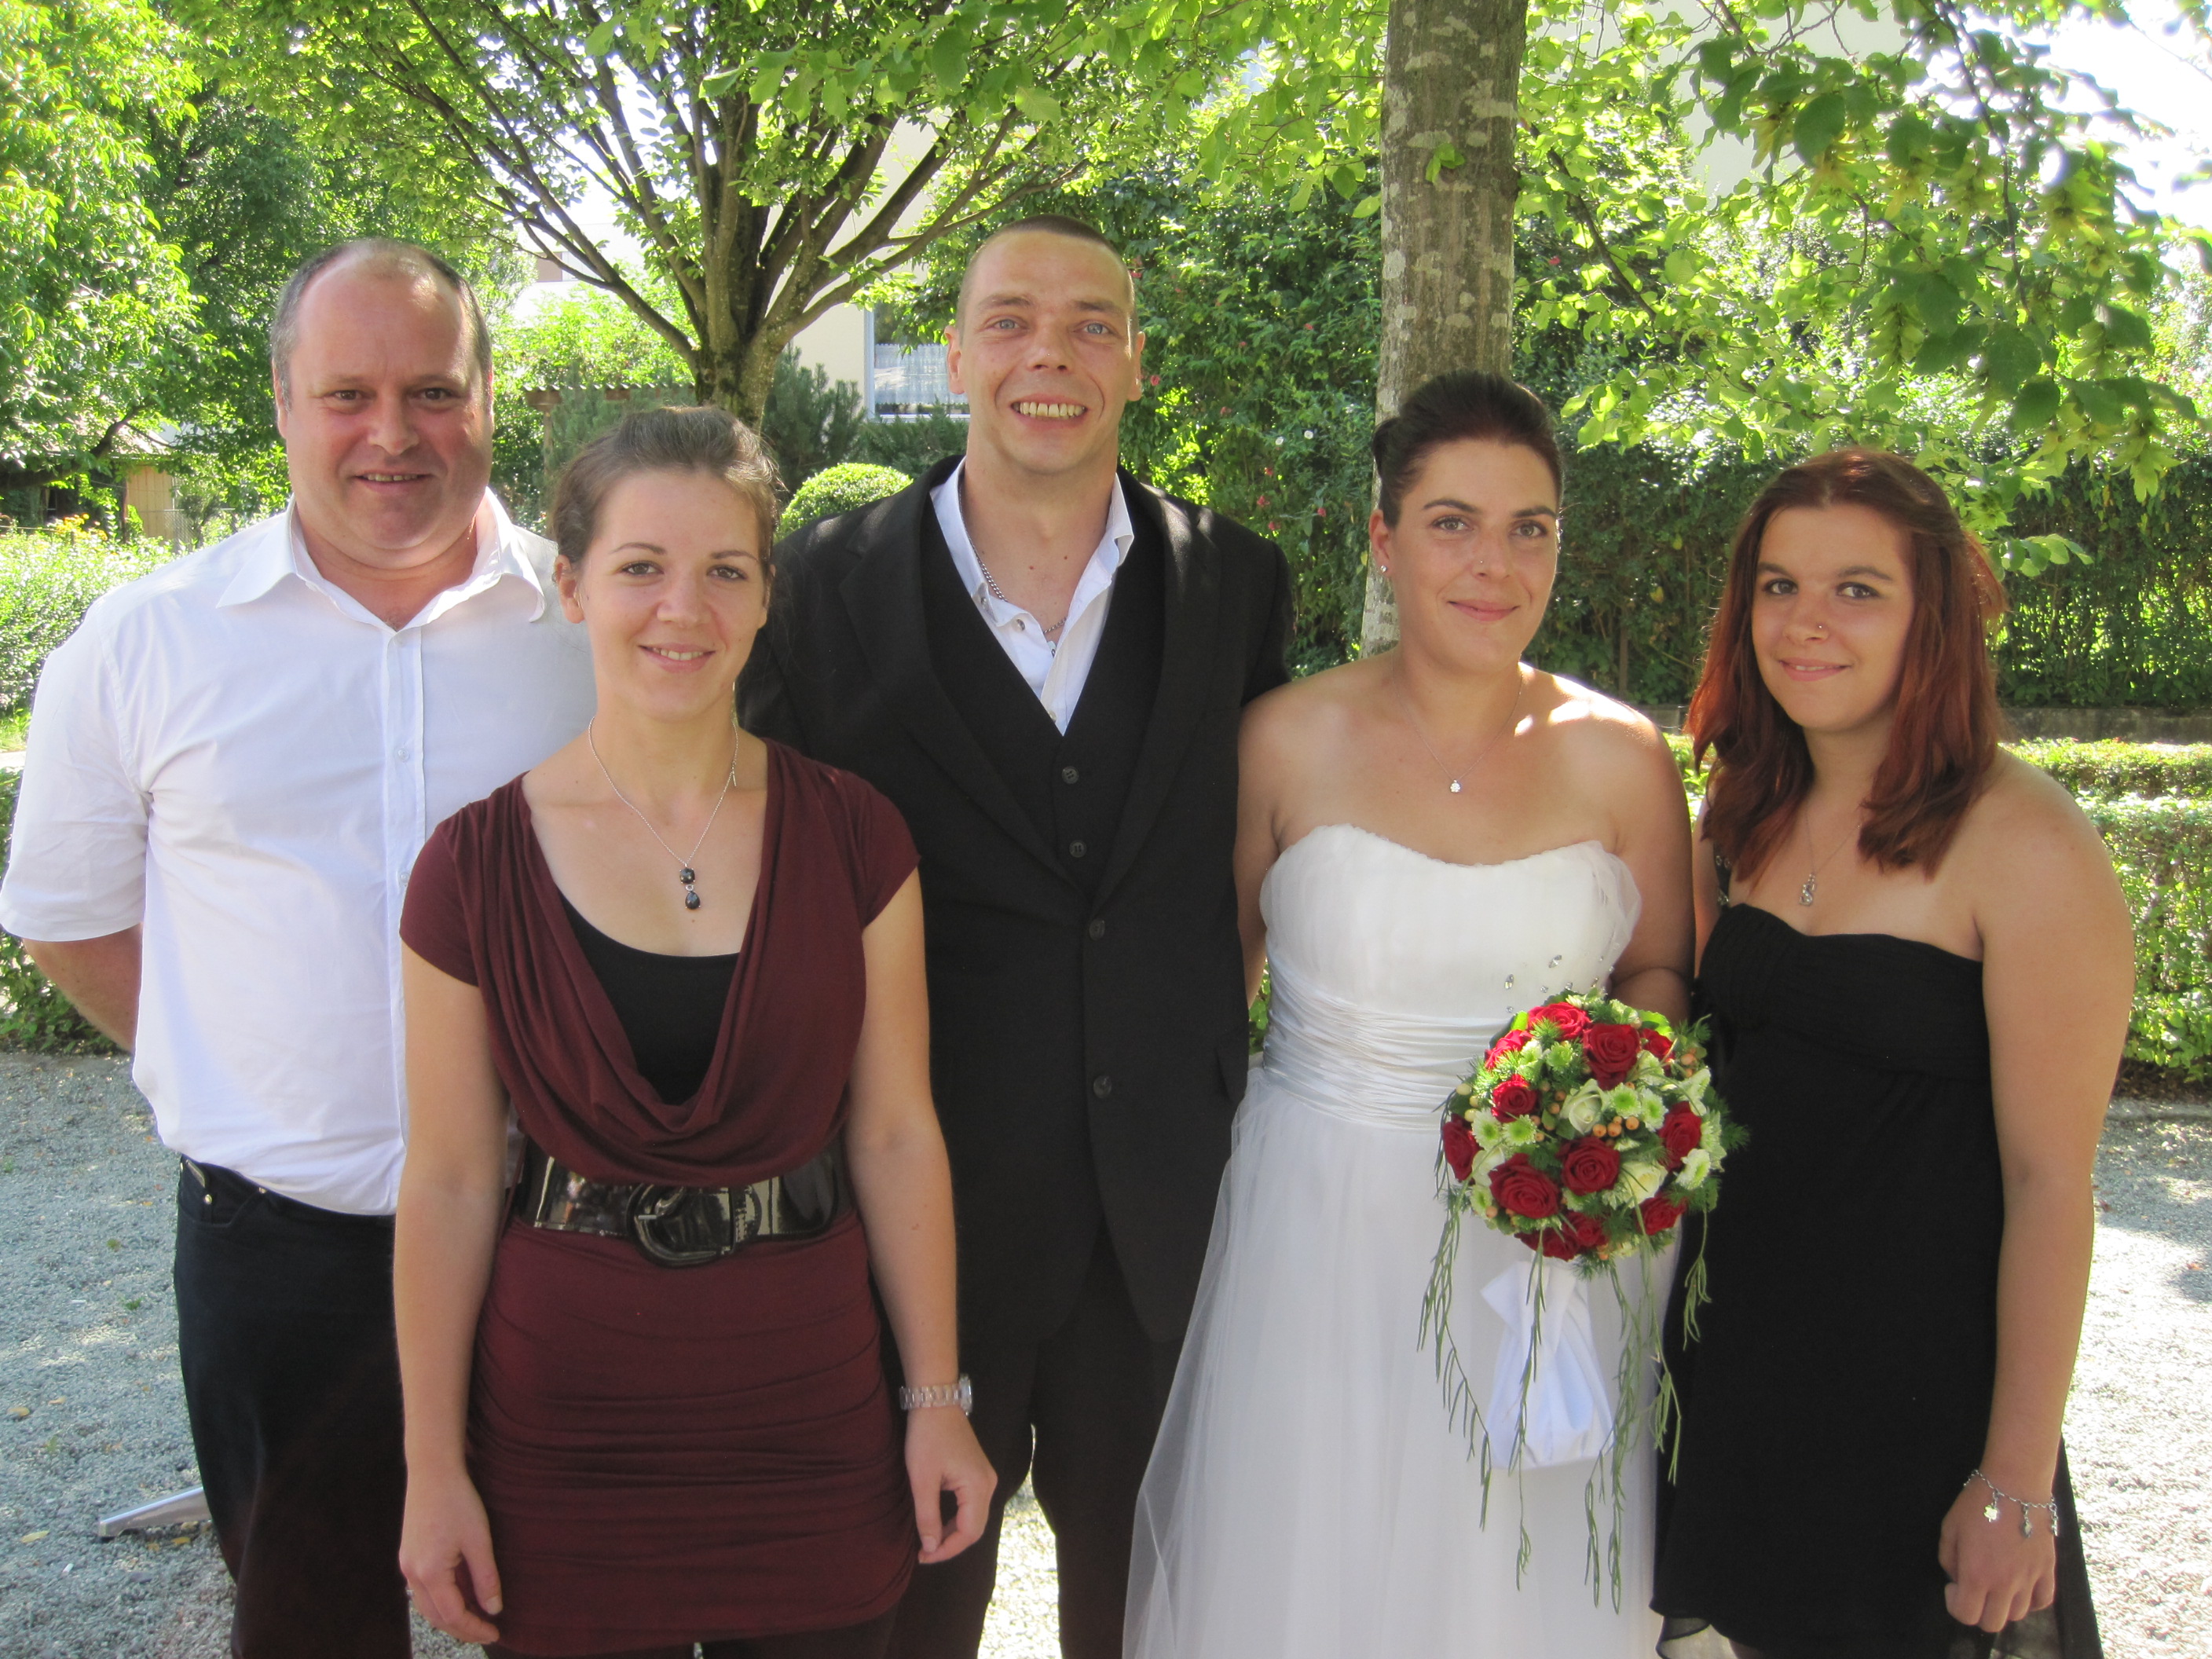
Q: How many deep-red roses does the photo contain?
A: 12